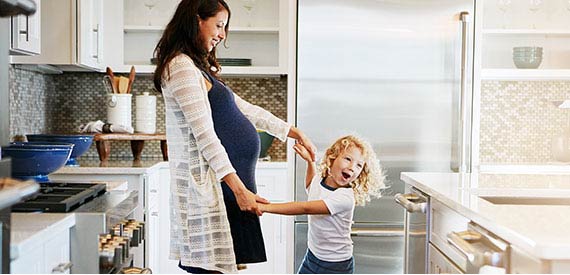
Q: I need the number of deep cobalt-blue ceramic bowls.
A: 2